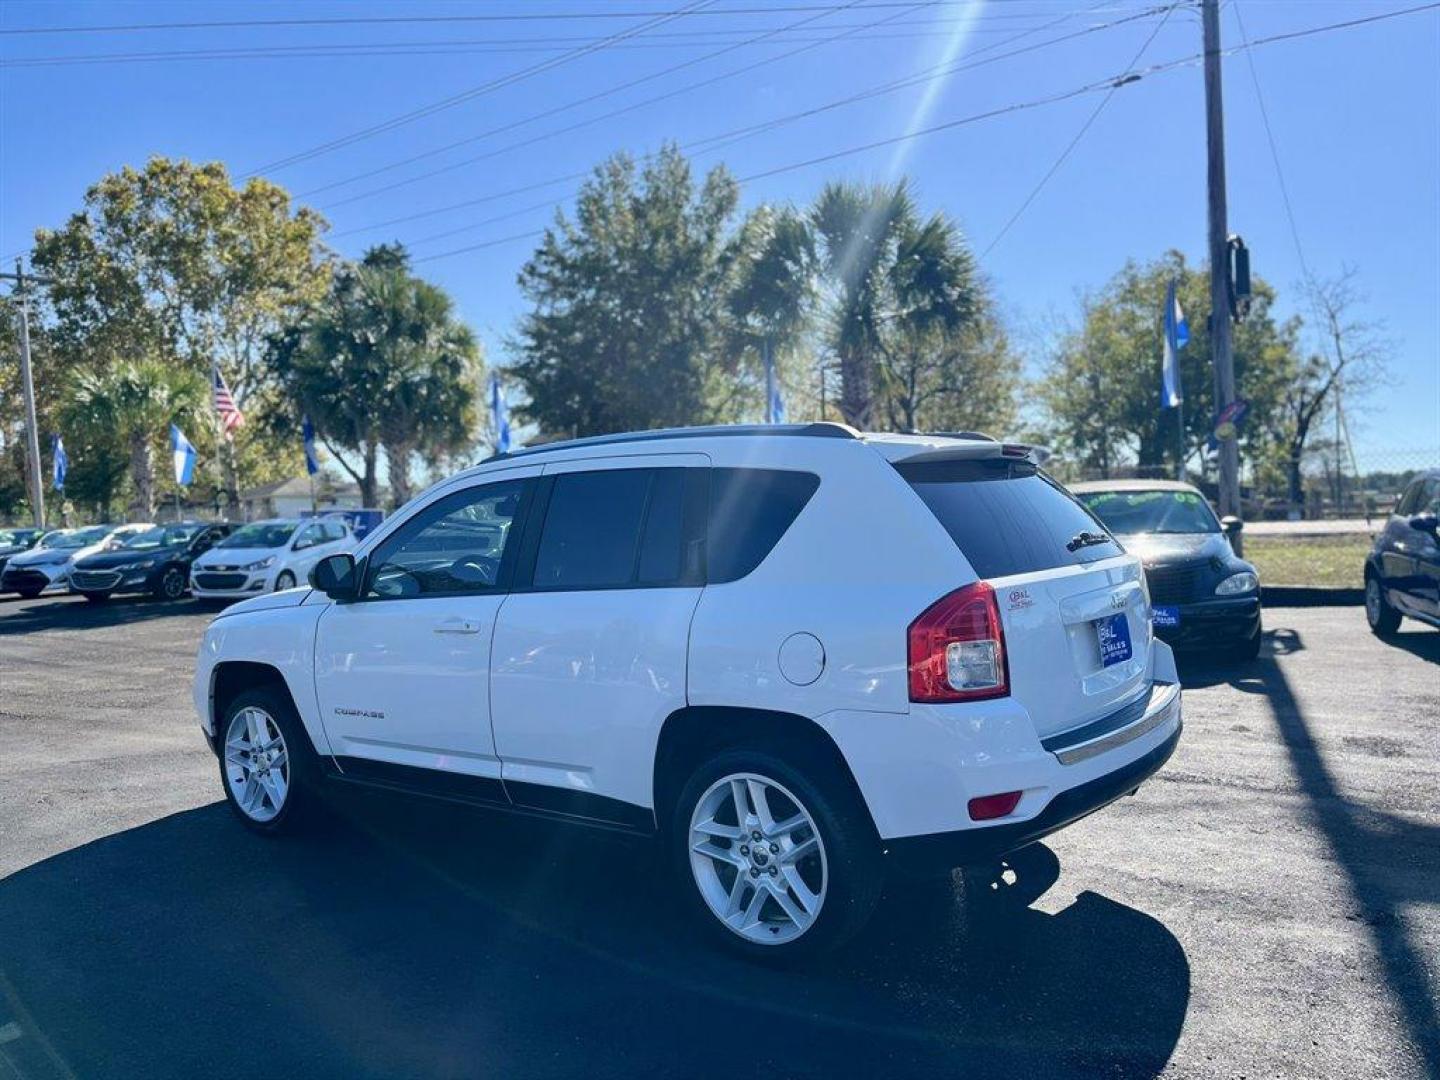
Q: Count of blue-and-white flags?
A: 6